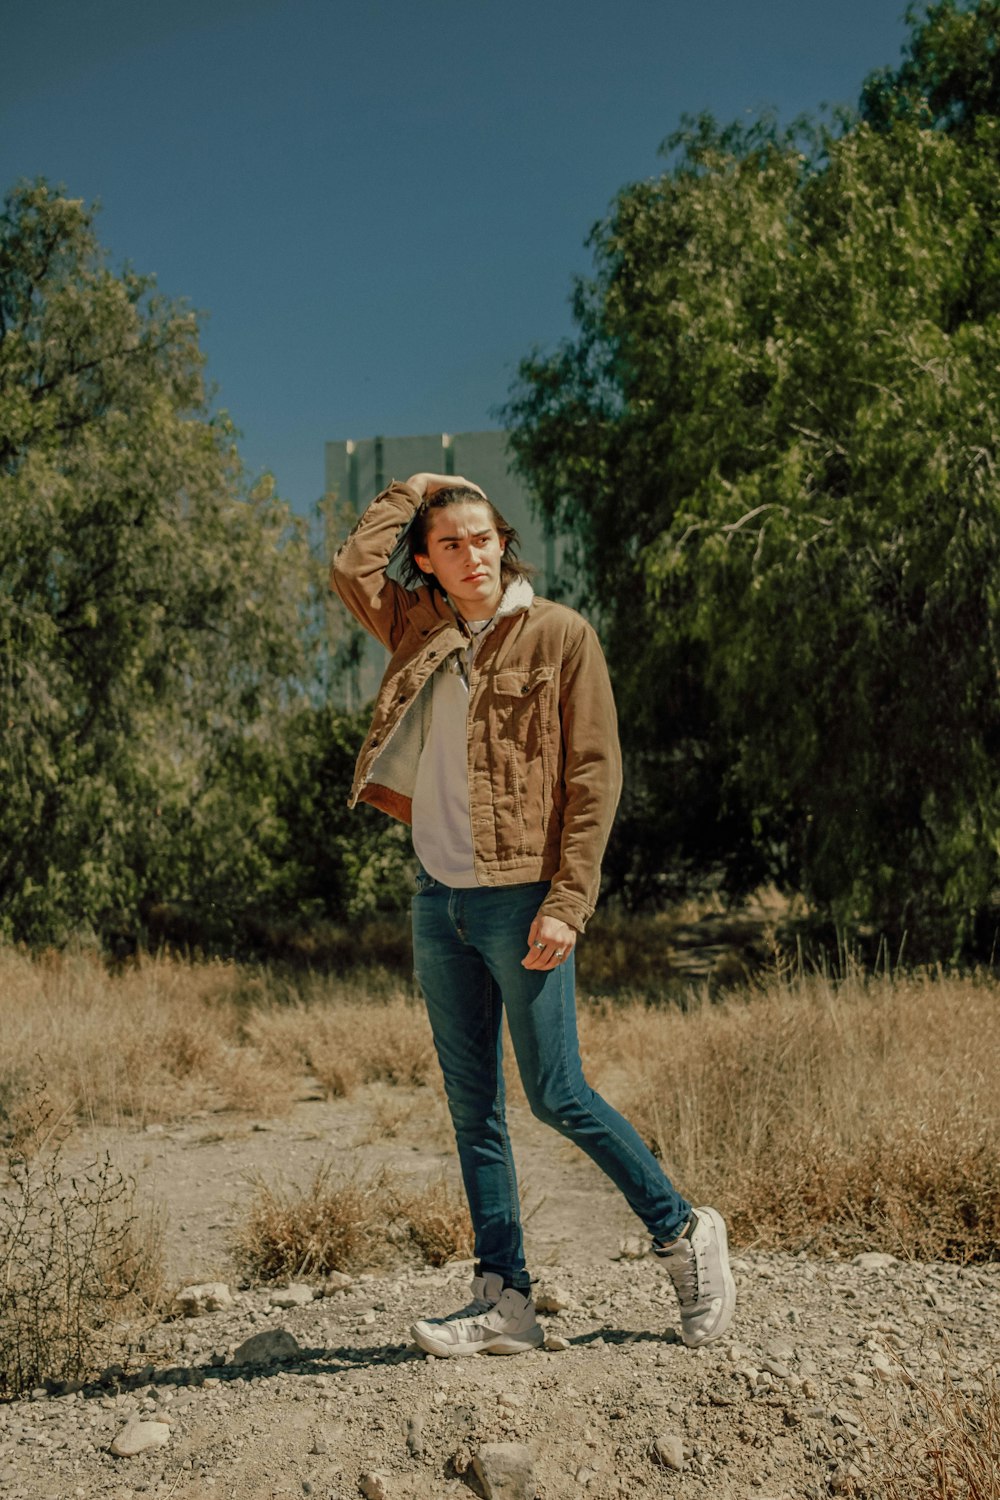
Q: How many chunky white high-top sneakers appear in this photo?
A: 2